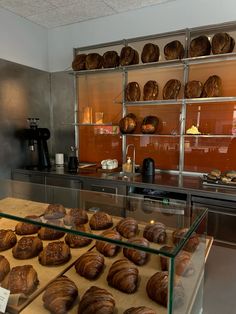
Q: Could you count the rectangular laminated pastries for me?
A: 11